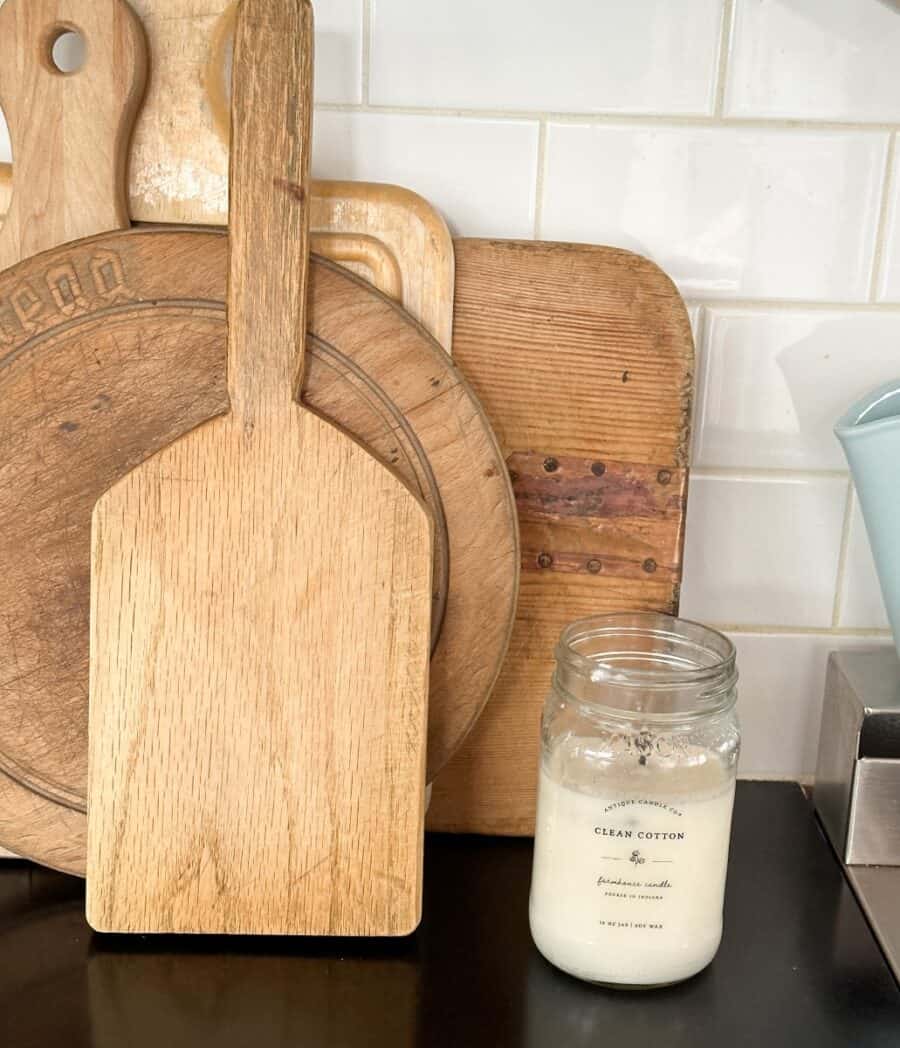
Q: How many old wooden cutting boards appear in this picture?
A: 5